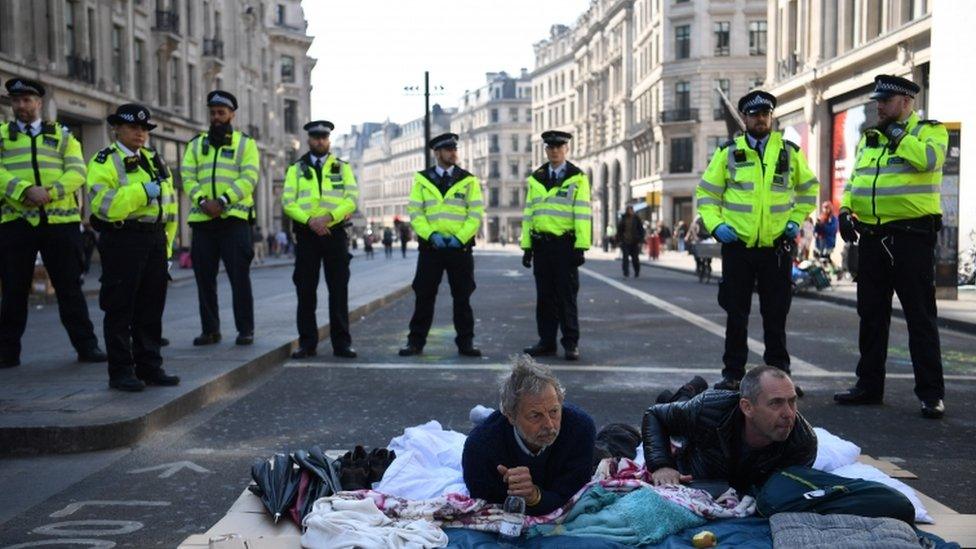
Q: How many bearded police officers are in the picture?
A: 6